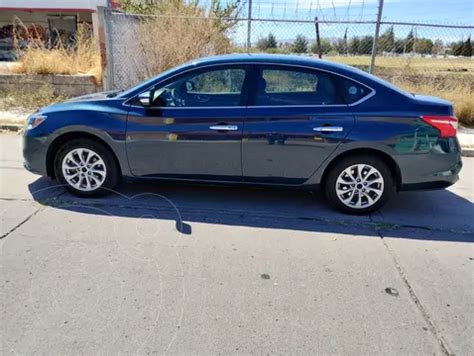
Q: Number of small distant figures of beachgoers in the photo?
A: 0